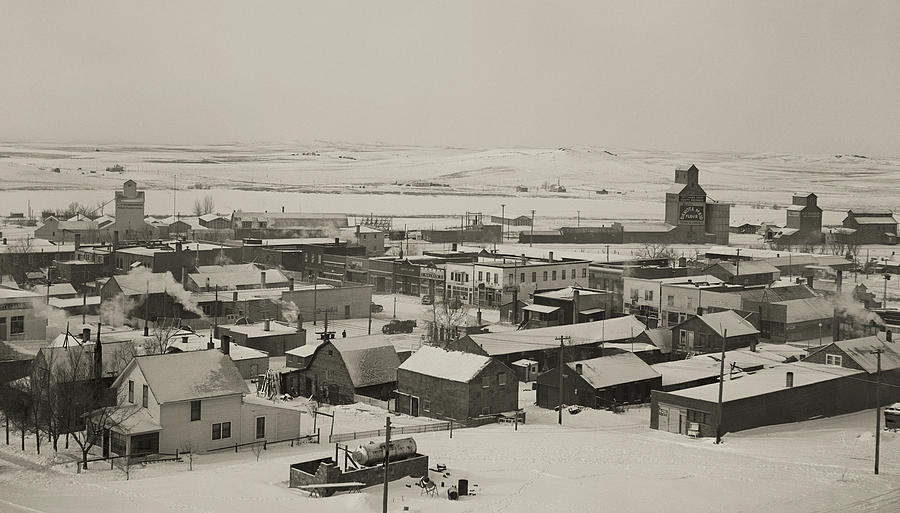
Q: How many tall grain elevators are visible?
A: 3